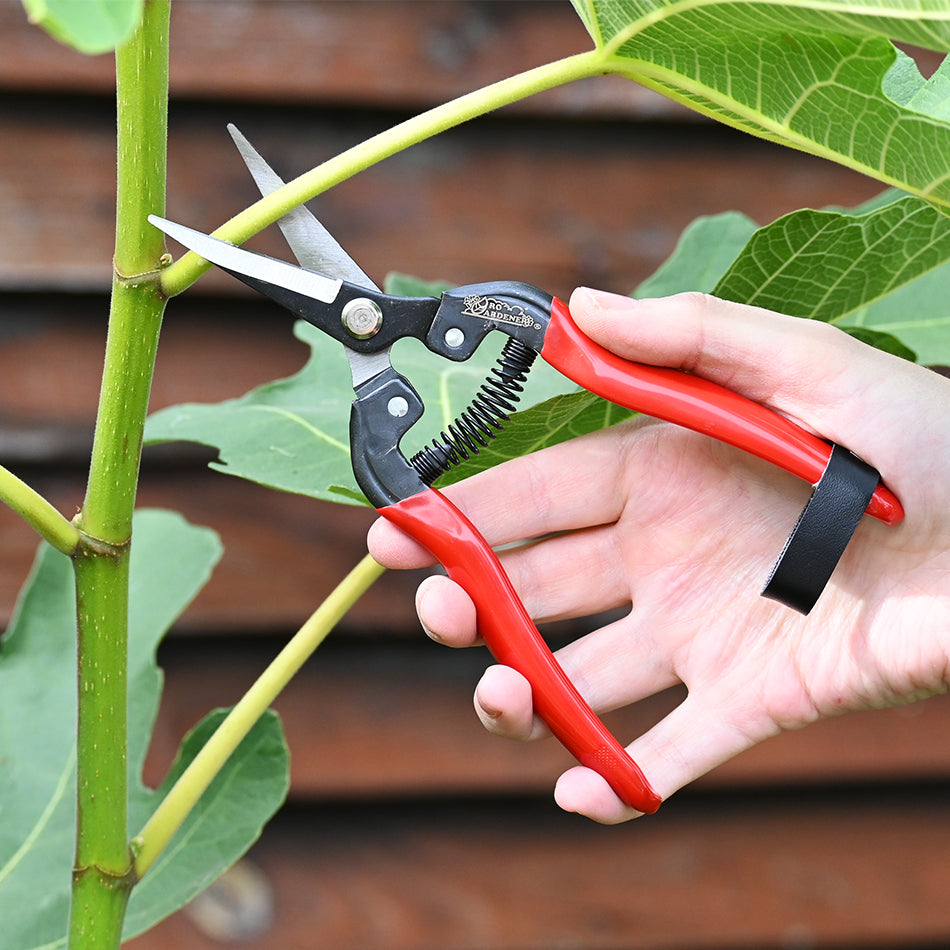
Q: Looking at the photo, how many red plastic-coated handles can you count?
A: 2